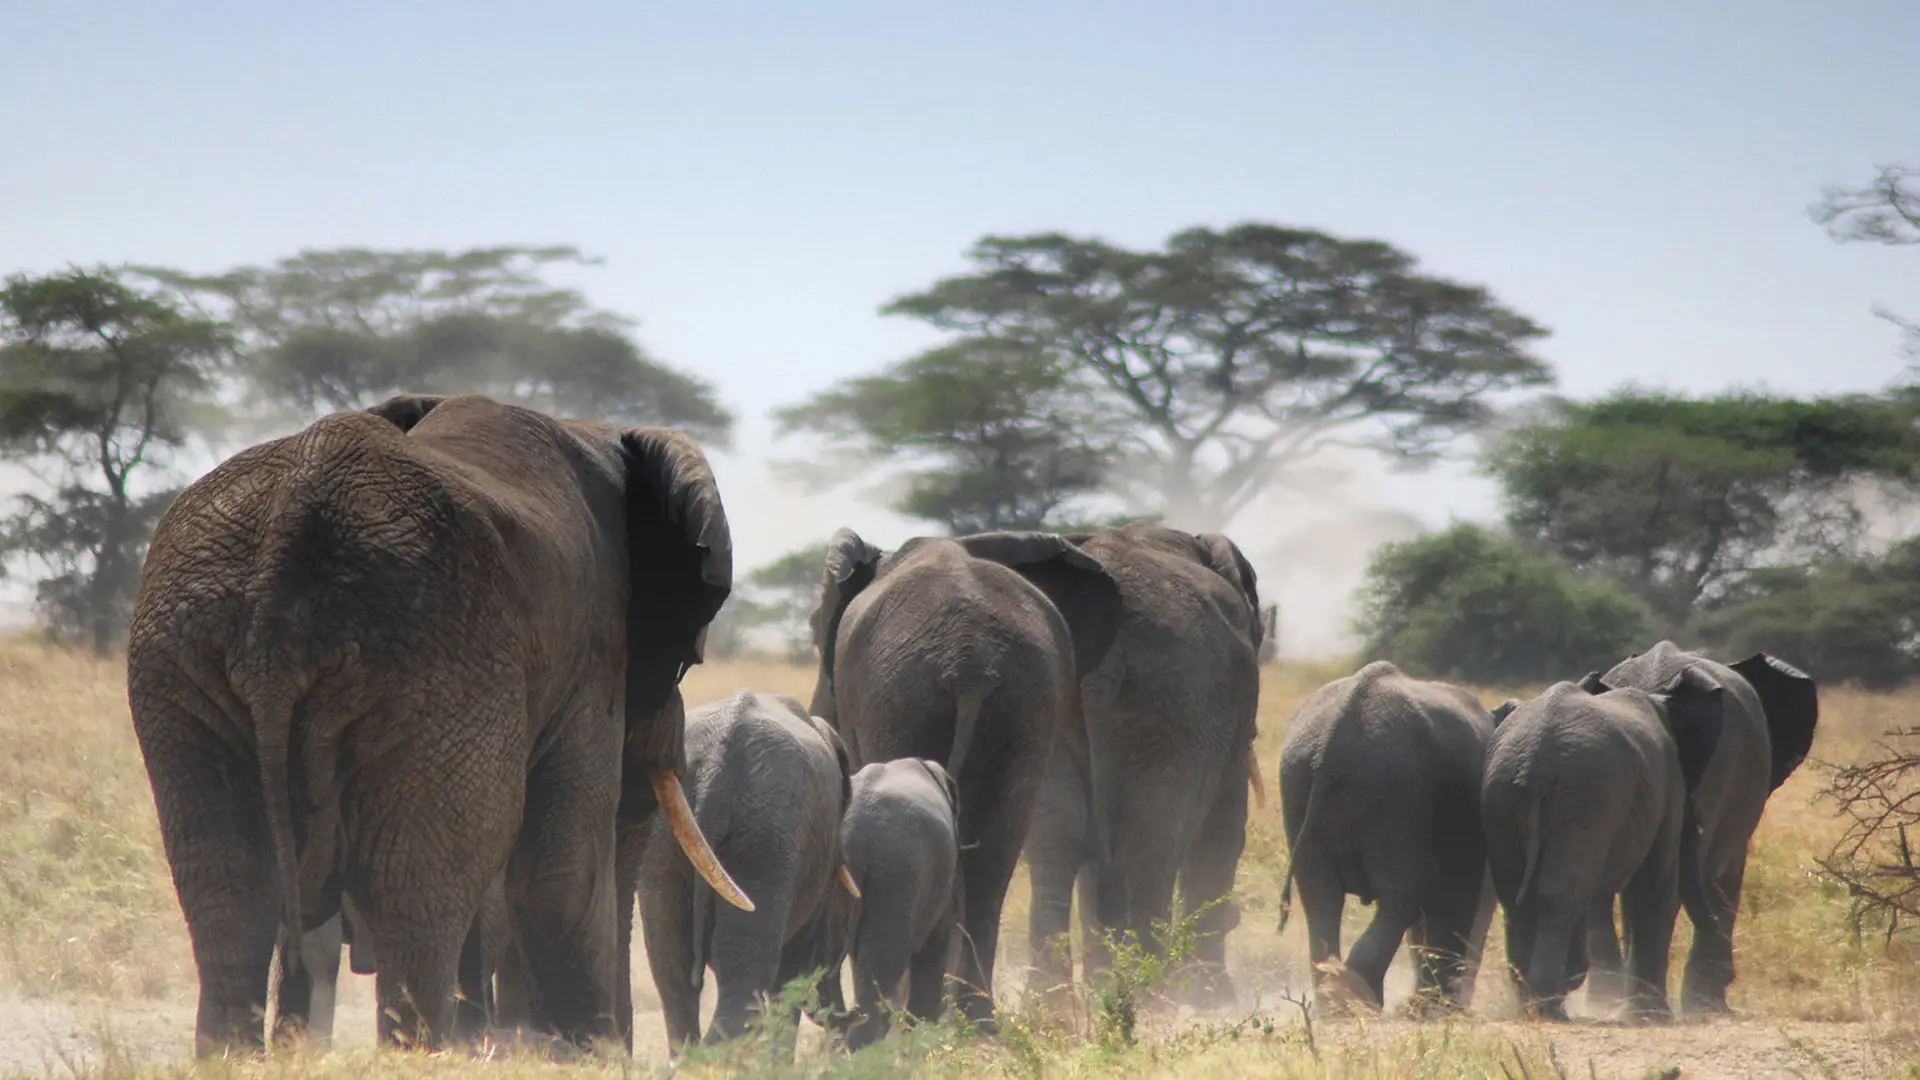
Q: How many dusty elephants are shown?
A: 8